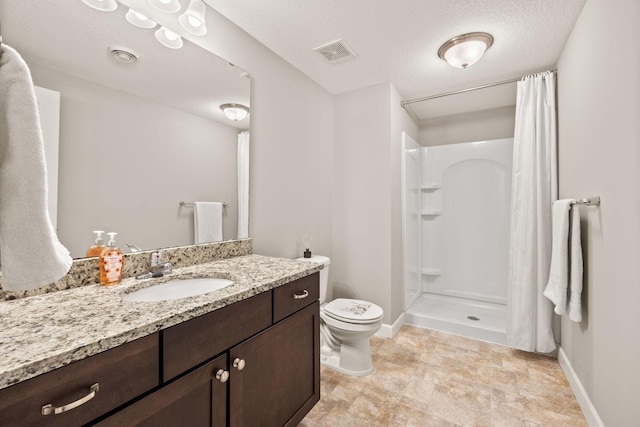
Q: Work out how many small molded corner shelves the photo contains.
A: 3